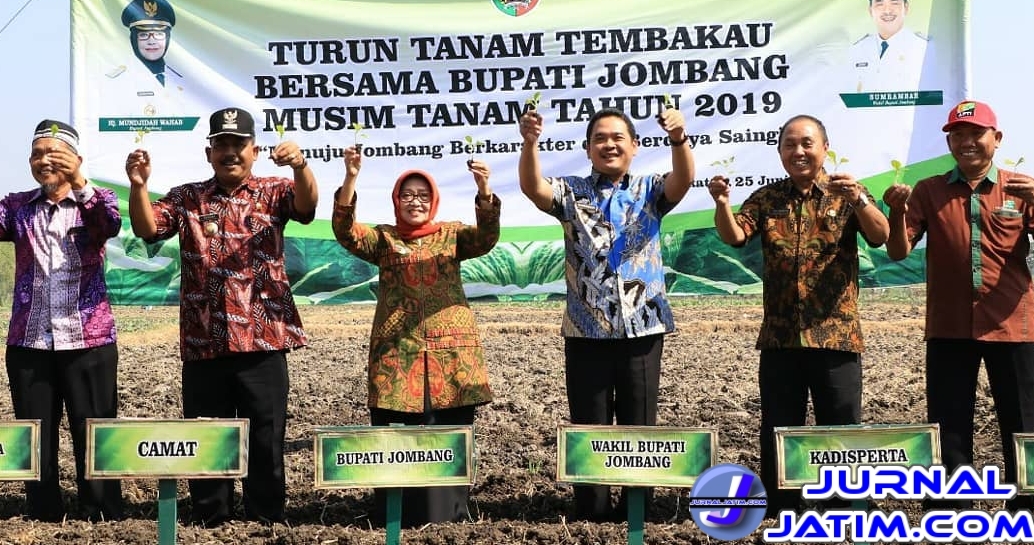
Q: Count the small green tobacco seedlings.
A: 11